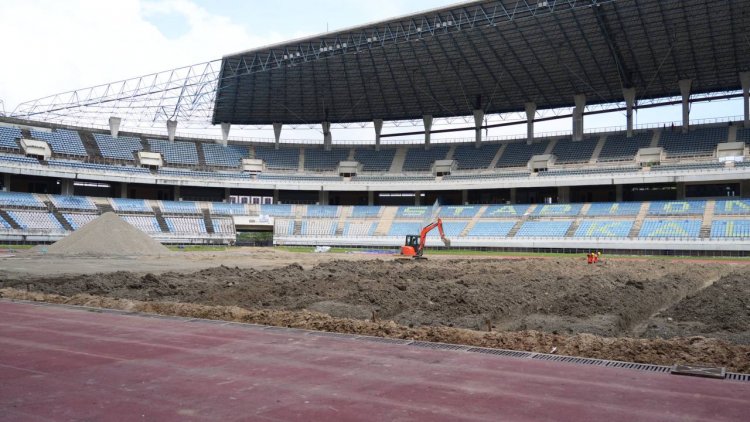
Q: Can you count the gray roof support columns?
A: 13